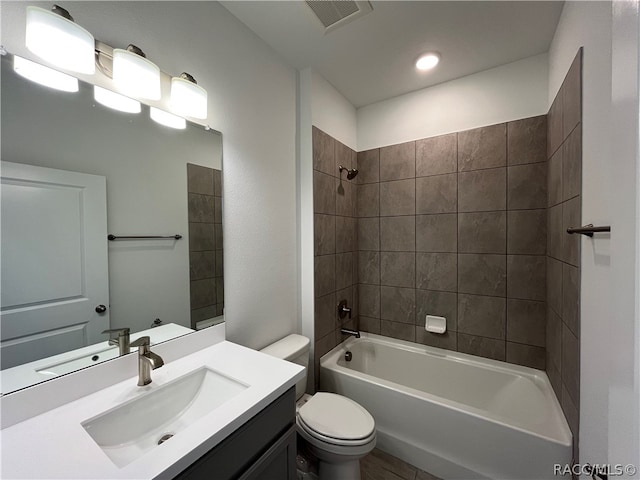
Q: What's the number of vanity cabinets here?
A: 1